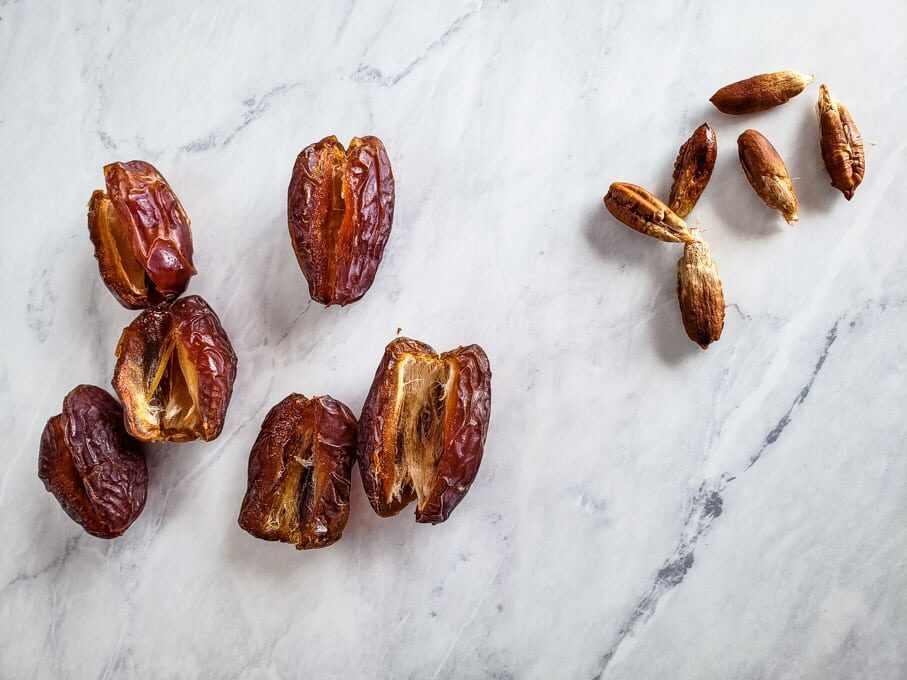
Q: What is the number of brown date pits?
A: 6